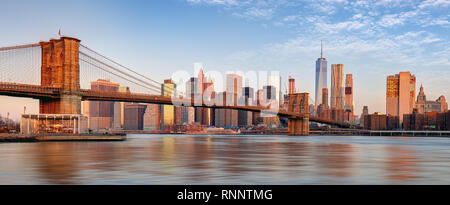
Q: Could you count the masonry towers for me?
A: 2